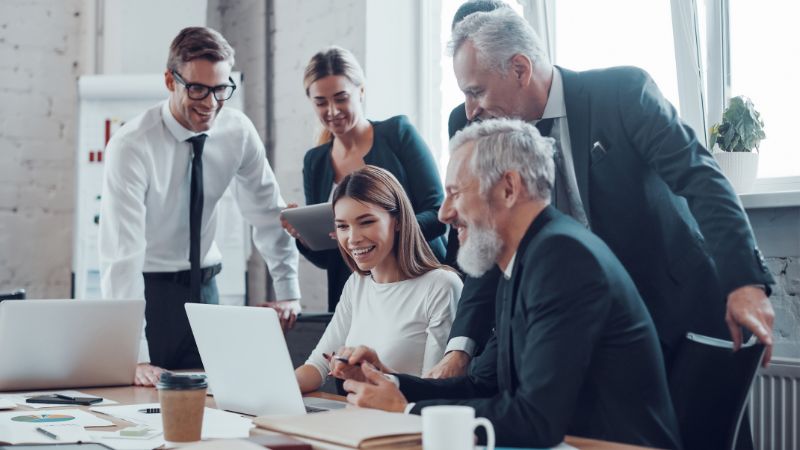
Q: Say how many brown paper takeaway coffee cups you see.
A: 1